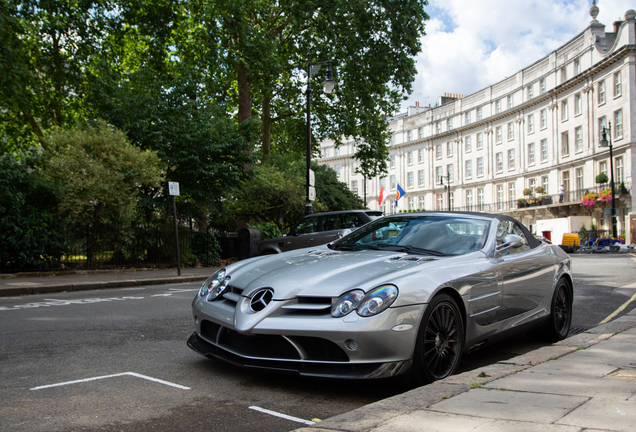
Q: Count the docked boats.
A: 0